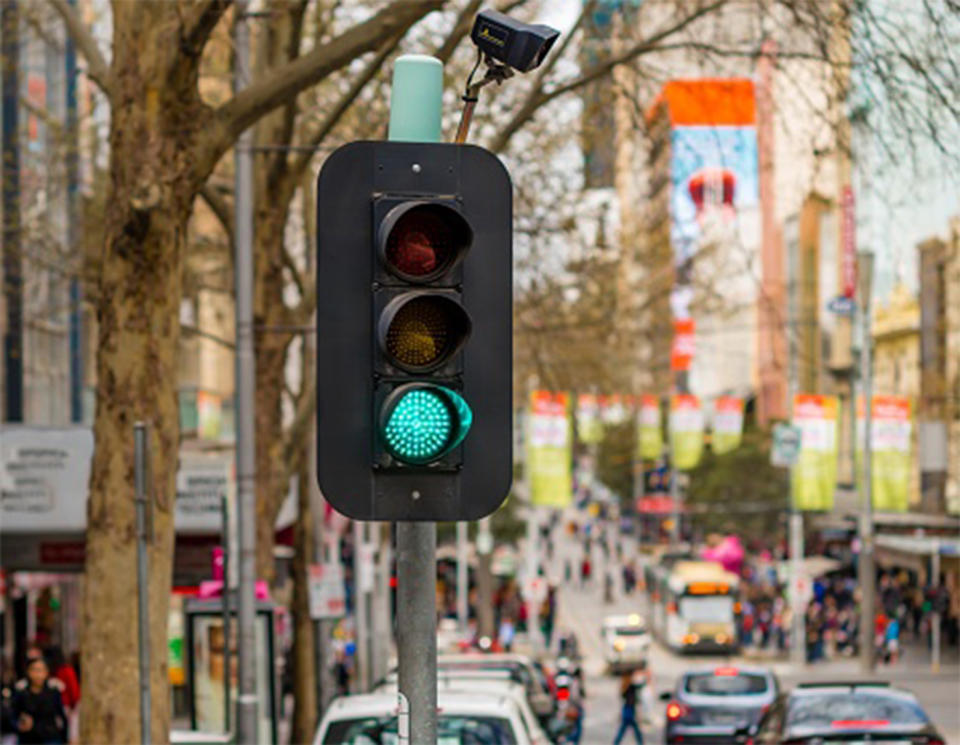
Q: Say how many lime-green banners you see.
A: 7